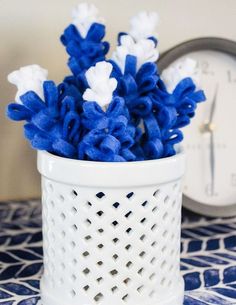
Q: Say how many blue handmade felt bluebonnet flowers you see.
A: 6